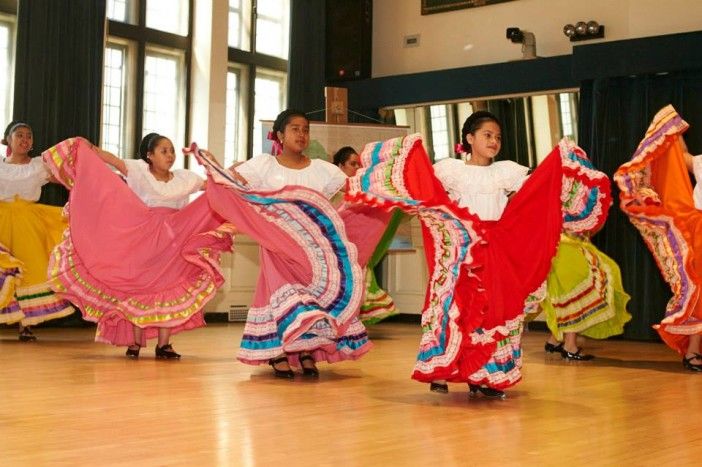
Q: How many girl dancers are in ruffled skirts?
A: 7